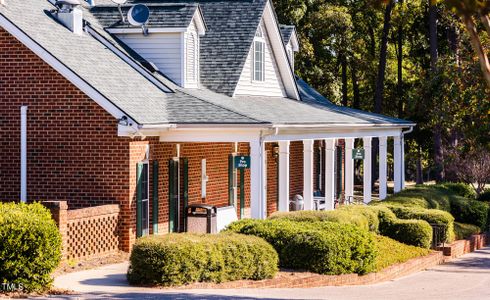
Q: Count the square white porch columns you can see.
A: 8